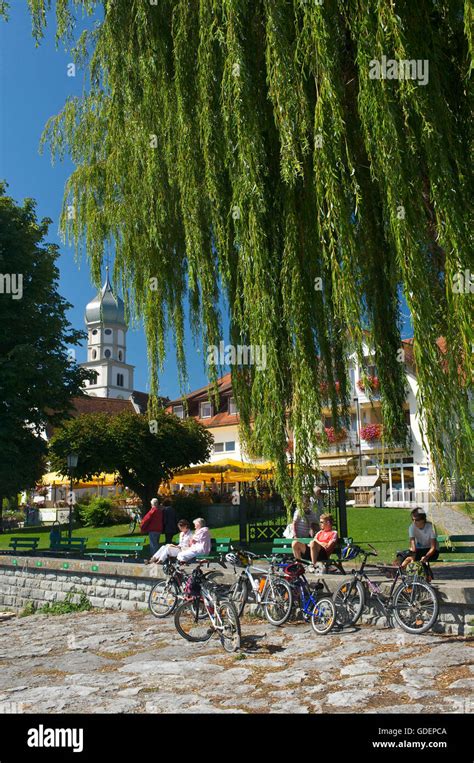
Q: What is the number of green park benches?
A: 6